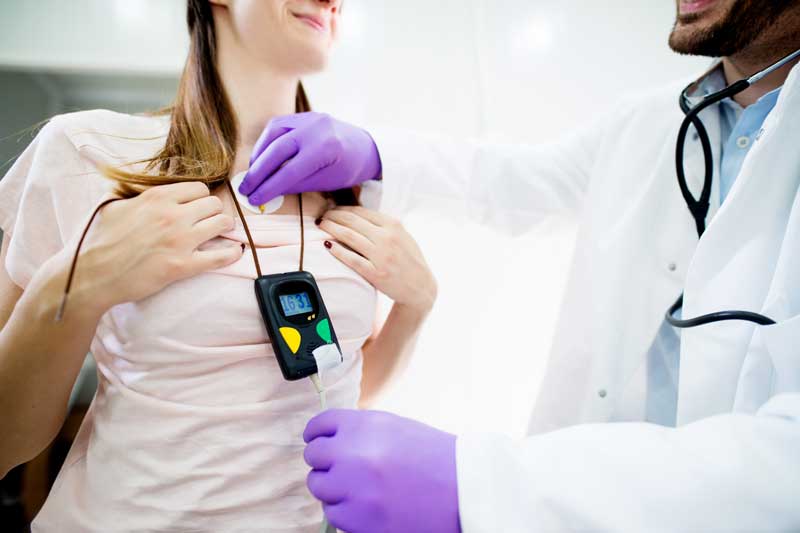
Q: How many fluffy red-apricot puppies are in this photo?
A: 0